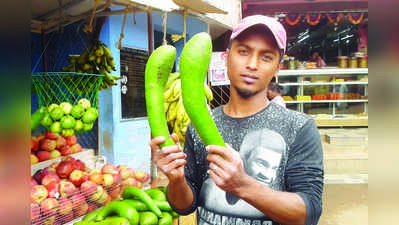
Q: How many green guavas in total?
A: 12